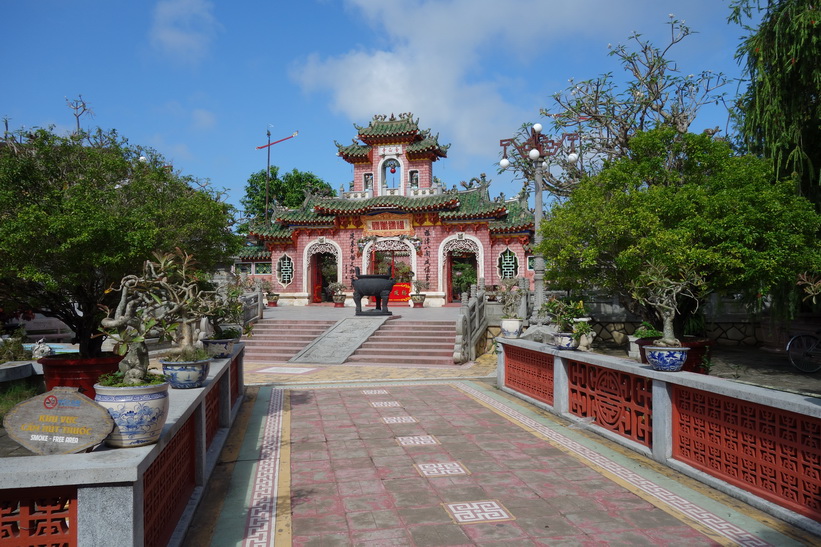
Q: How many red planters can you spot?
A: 2